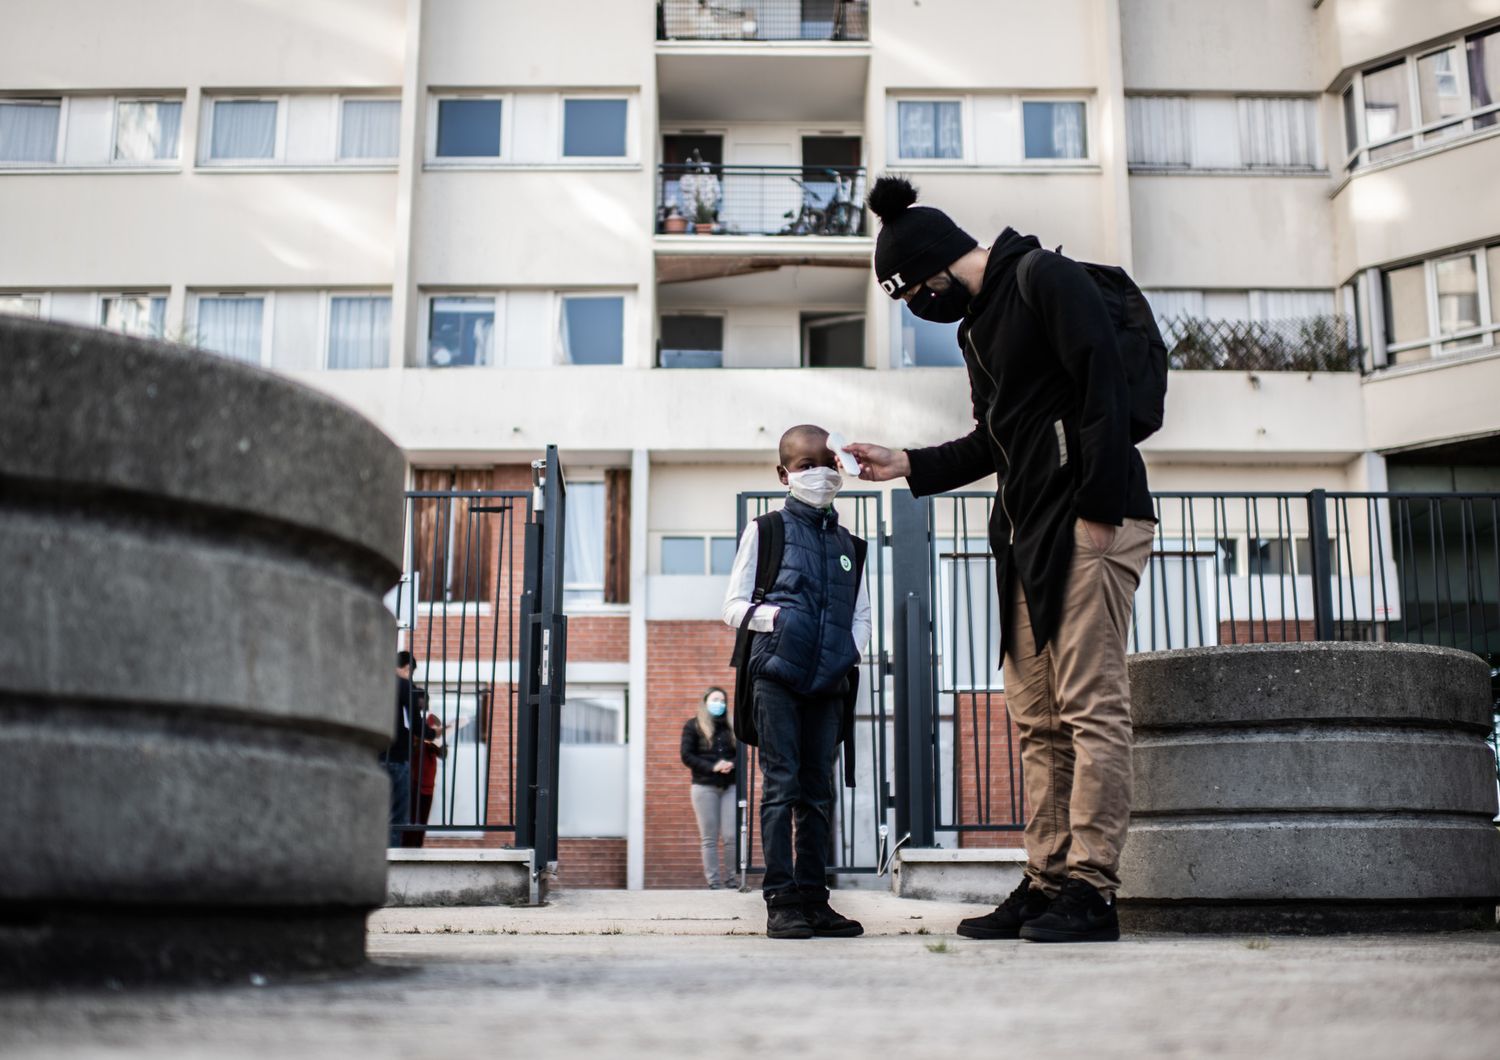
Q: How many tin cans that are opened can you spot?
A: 0